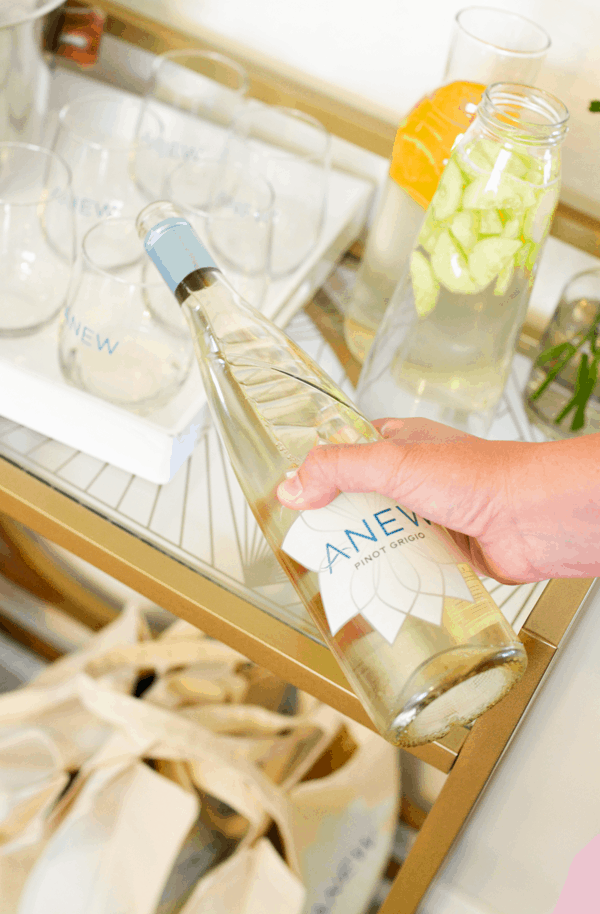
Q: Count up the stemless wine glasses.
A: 6